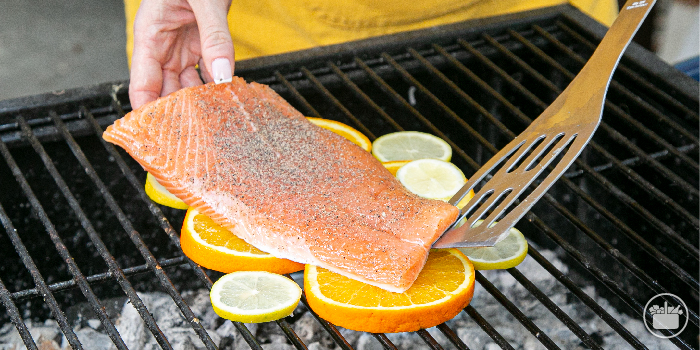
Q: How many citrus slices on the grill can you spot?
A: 9